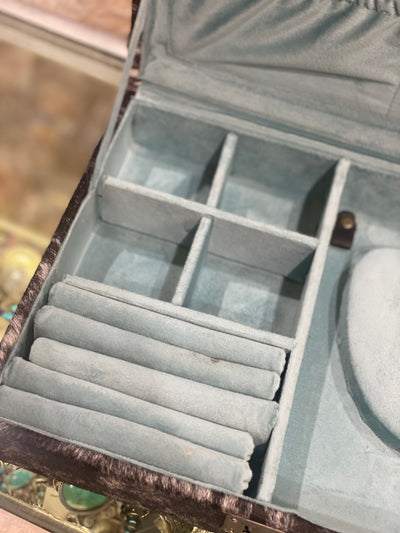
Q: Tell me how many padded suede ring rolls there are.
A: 5